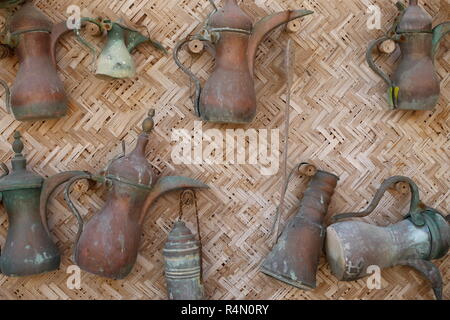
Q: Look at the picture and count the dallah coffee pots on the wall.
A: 7